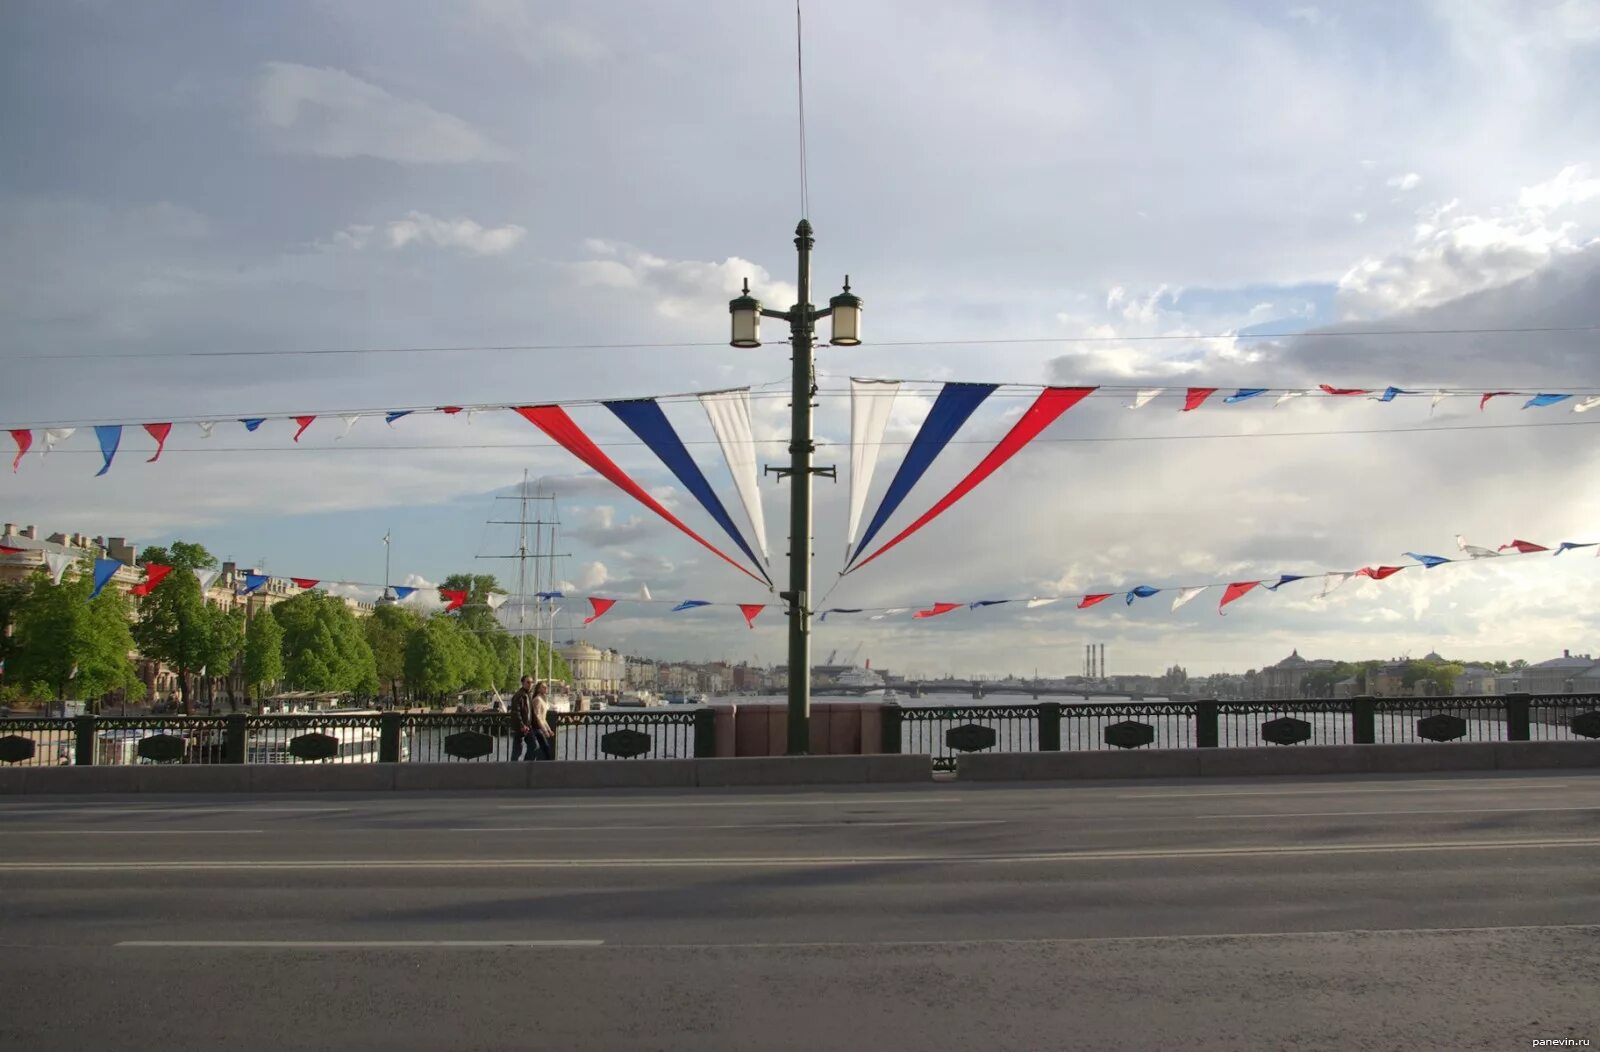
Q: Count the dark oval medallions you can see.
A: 10